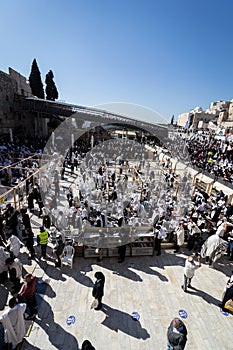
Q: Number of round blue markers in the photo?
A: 4